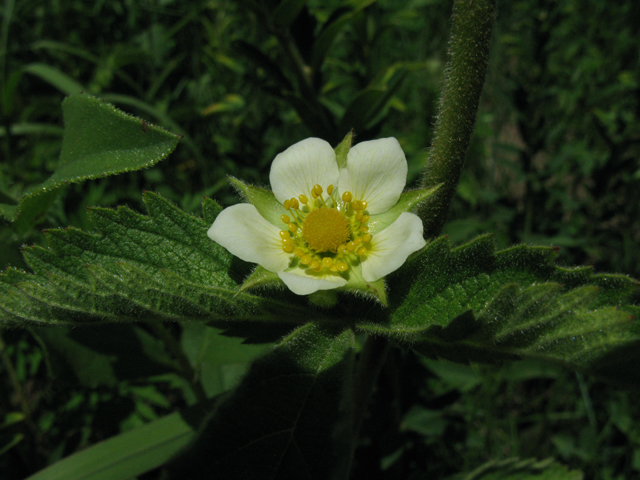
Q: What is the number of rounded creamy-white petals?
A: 5